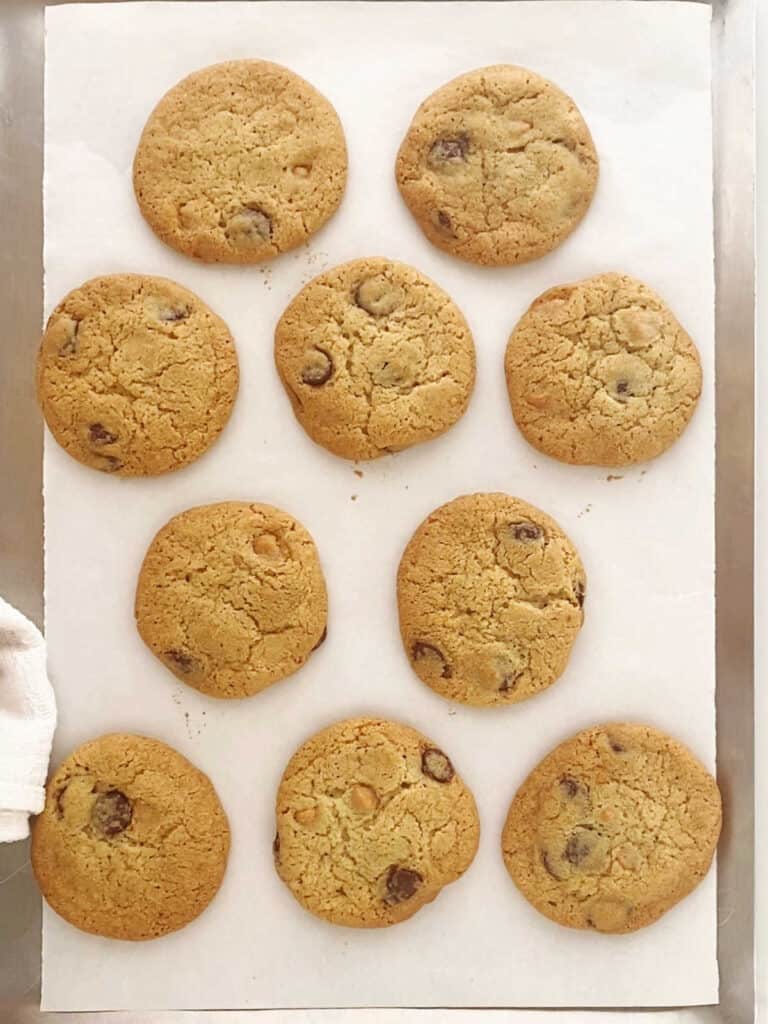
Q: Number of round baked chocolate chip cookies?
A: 10